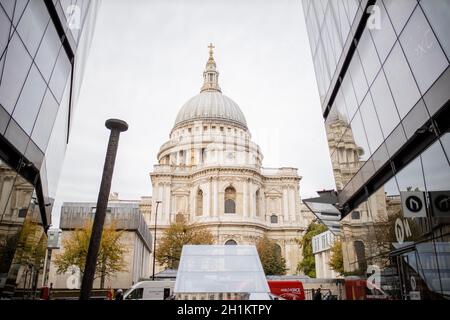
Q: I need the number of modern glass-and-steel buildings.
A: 2